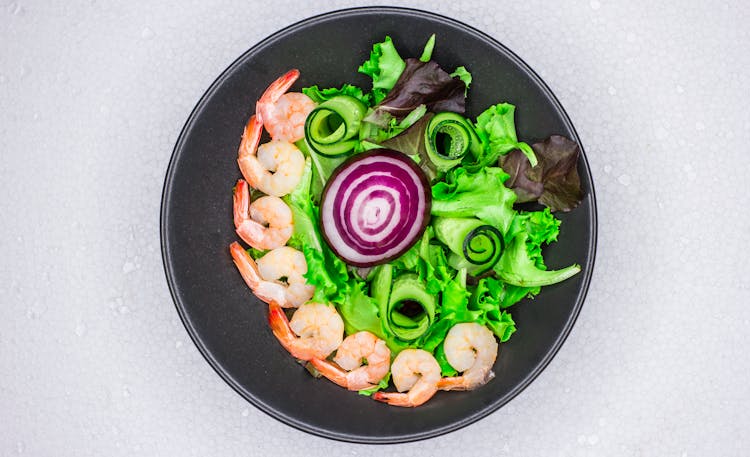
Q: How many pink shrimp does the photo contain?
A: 8